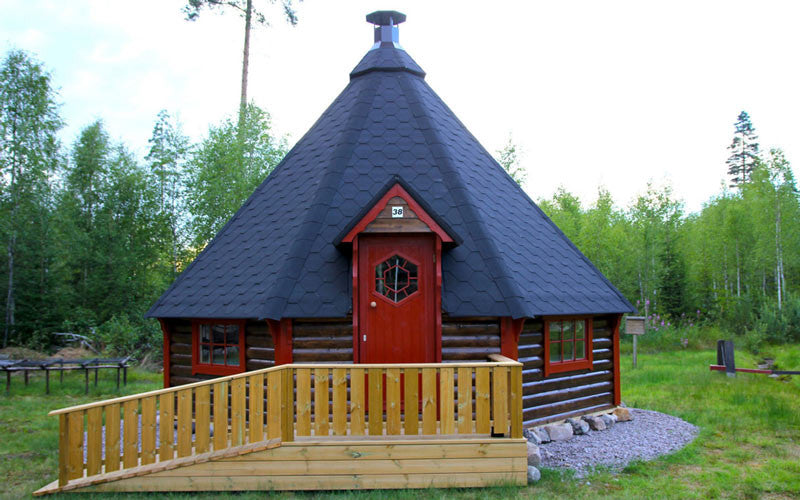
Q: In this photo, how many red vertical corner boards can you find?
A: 4